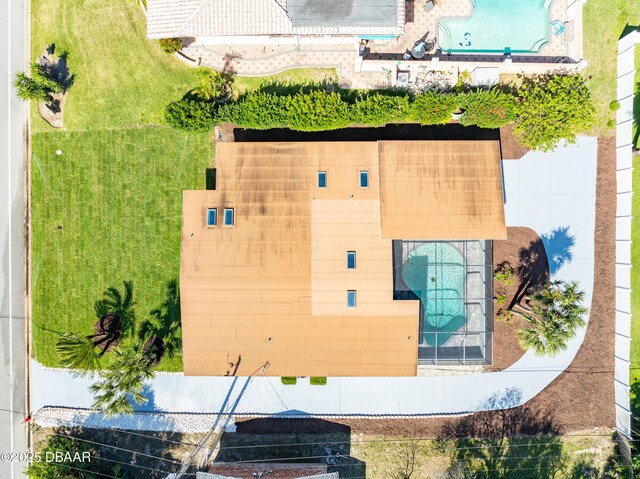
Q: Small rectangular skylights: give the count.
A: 6